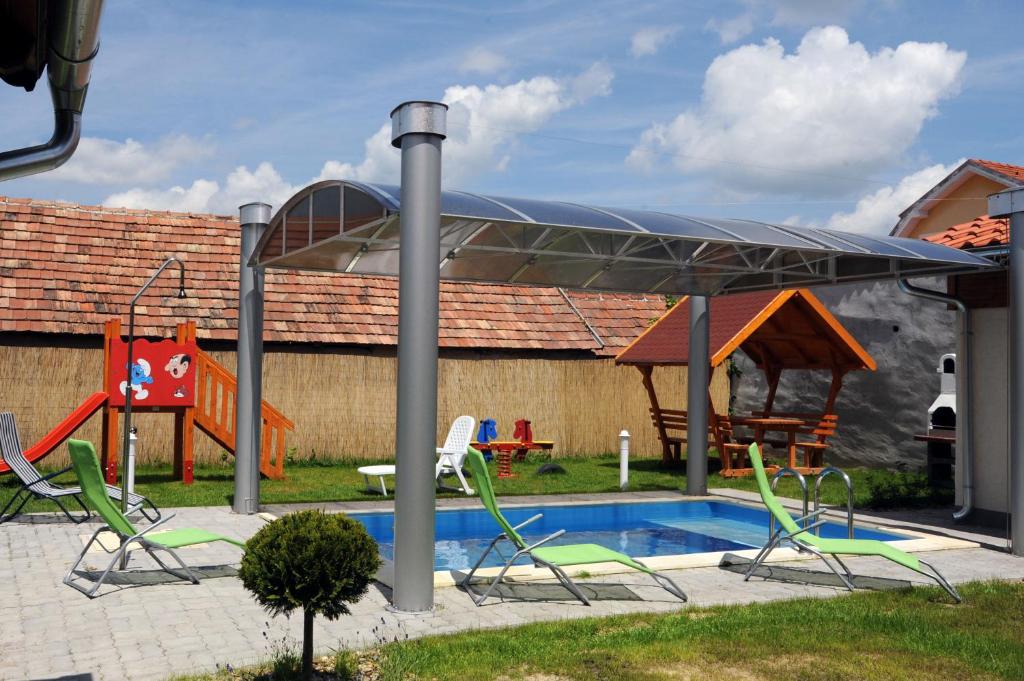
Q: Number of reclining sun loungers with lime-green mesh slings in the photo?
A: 3